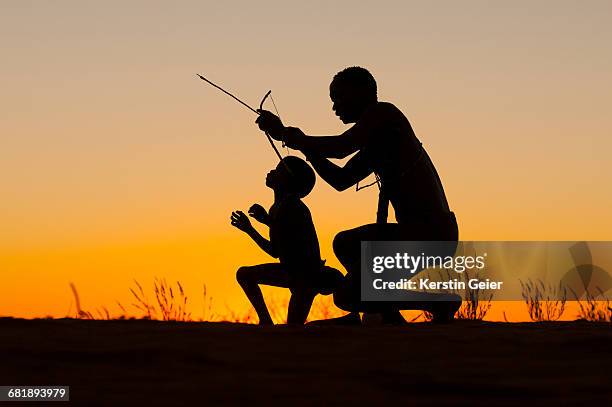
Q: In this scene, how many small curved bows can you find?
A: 1